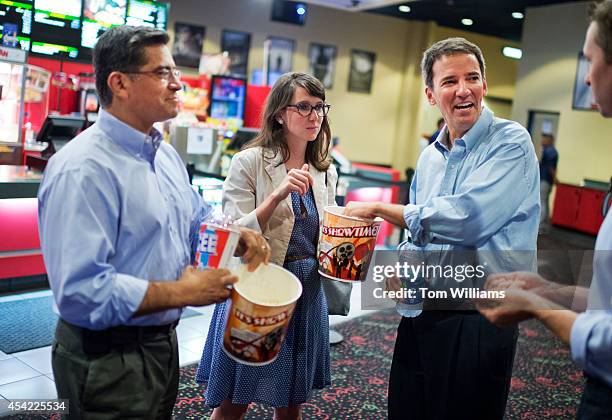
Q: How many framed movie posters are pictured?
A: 6